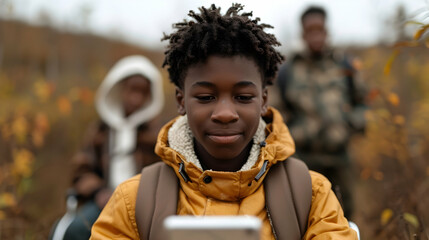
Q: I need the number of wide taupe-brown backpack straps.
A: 2